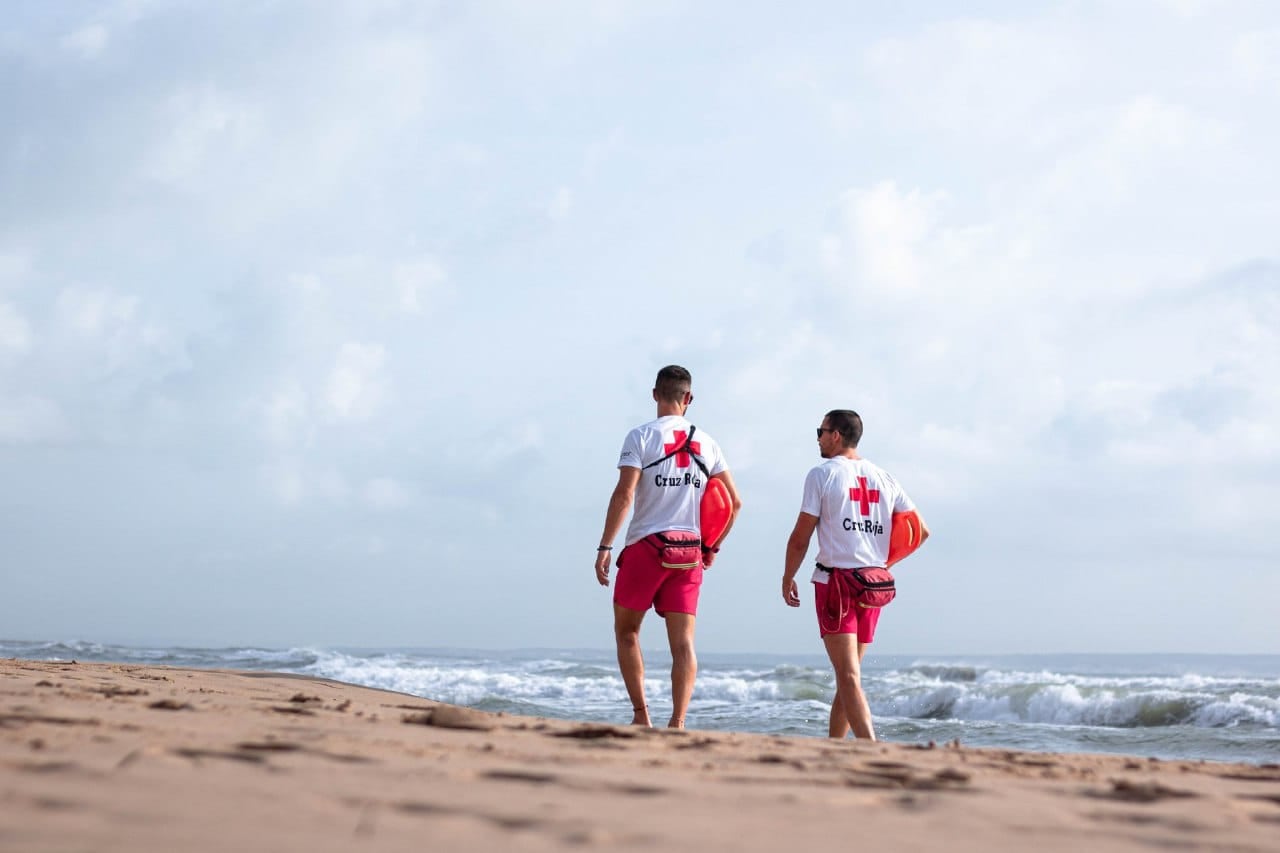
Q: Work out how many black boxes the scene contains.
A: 0